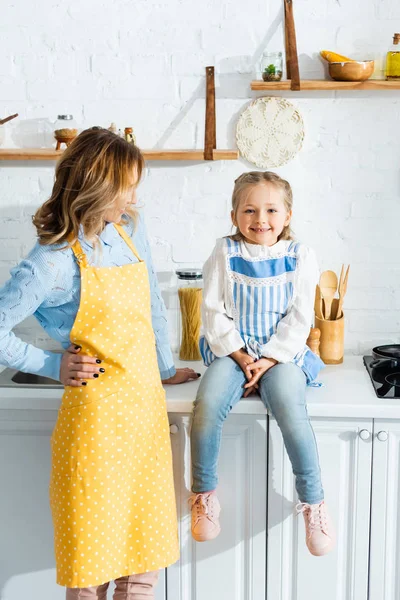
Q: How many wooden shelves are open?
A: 2